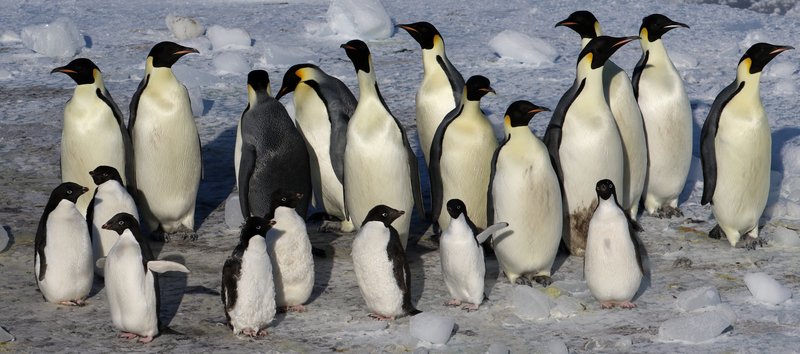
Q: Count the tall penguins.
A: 12